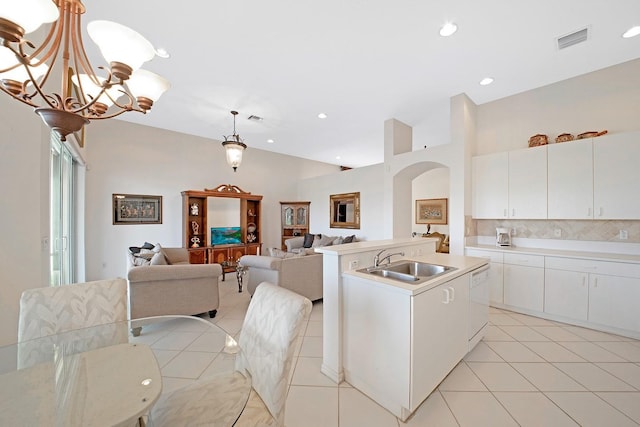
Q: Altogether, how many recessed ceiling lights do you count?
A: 7